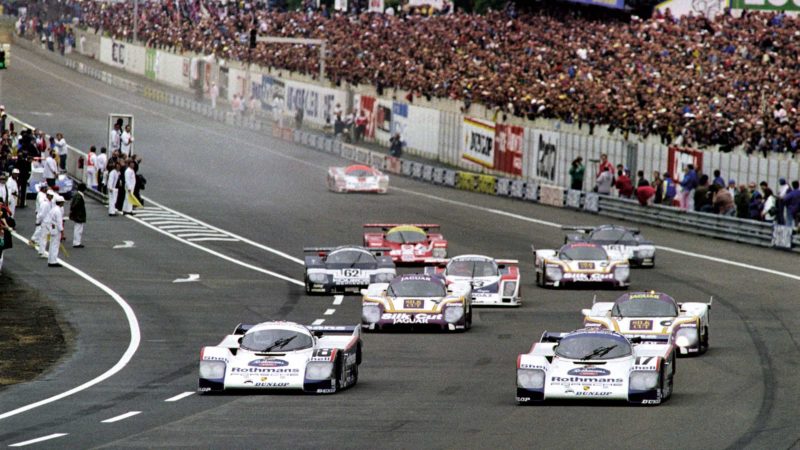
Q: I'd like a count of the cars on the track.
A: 10